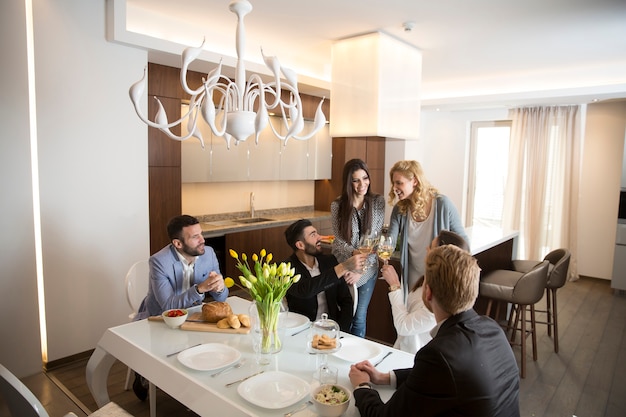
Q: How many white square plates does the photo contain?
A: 4